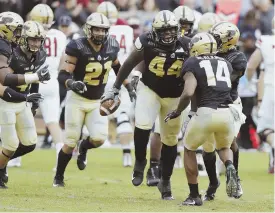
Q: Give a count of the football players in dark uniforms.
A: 7